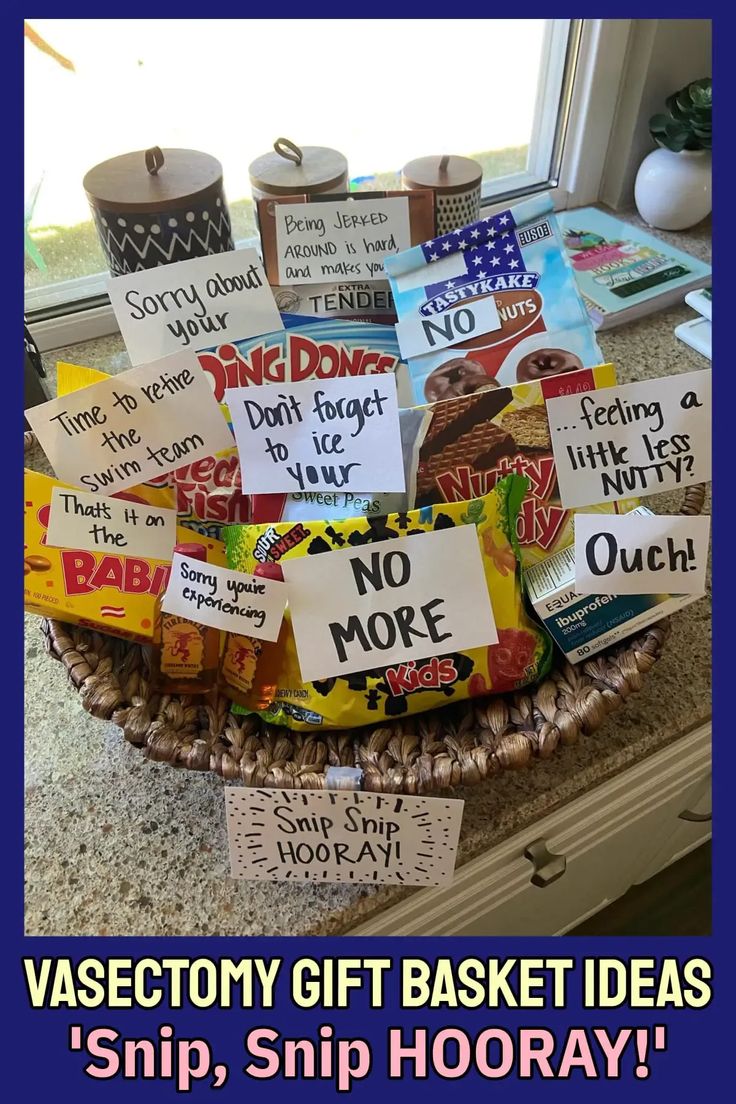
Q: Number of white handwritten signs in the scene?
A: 11